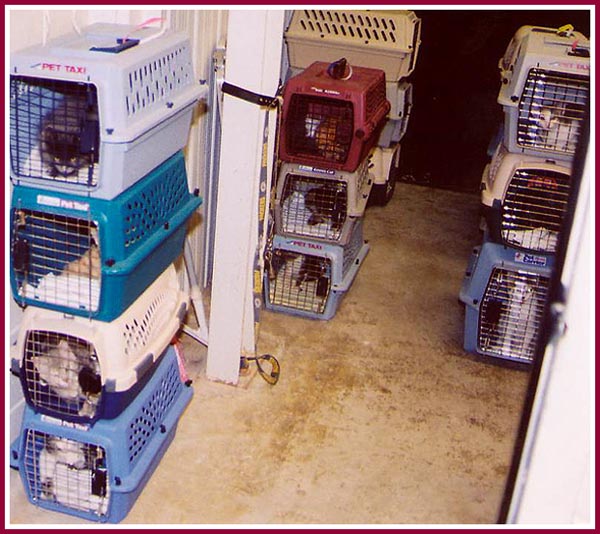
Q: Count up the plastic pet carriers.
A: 13